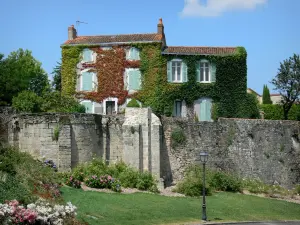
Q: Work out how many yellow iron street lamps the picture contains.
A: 0